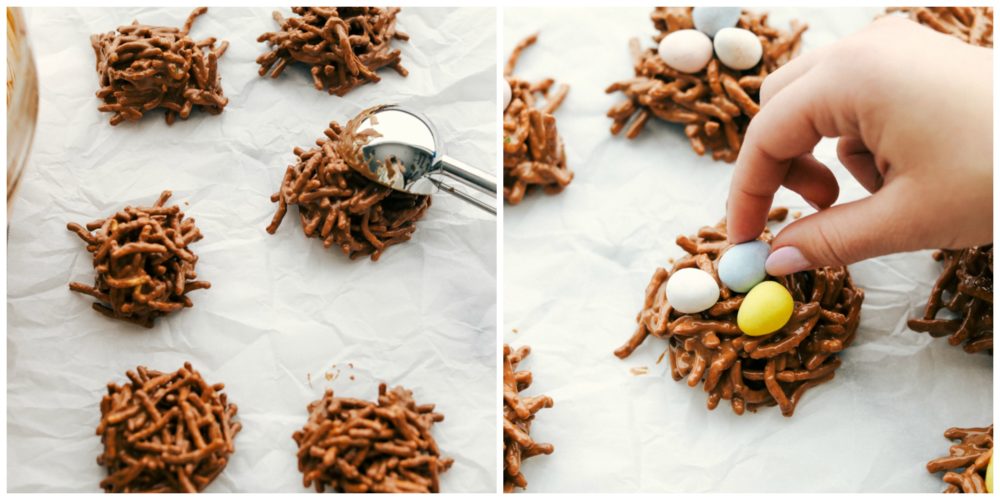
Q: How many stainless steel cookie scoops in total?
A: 1